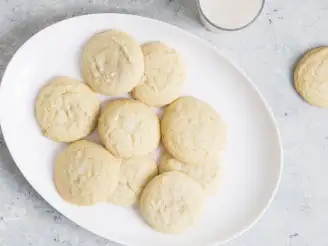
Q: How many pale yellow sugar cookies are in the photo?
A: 10